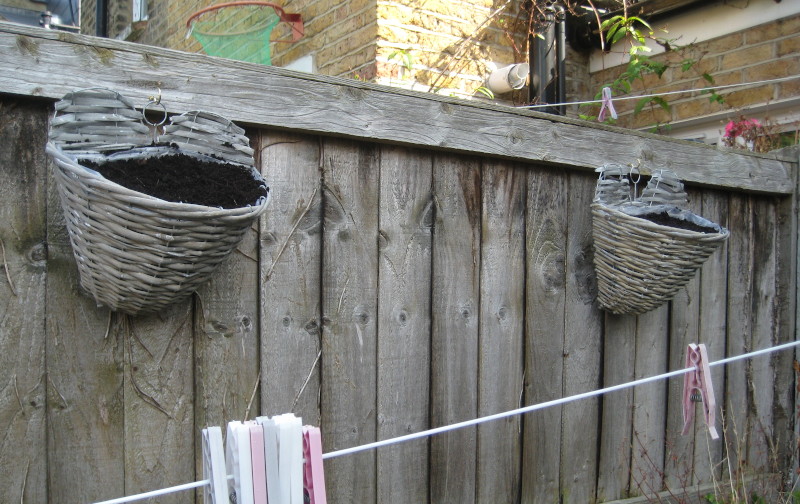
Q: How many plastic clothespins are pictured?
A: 9